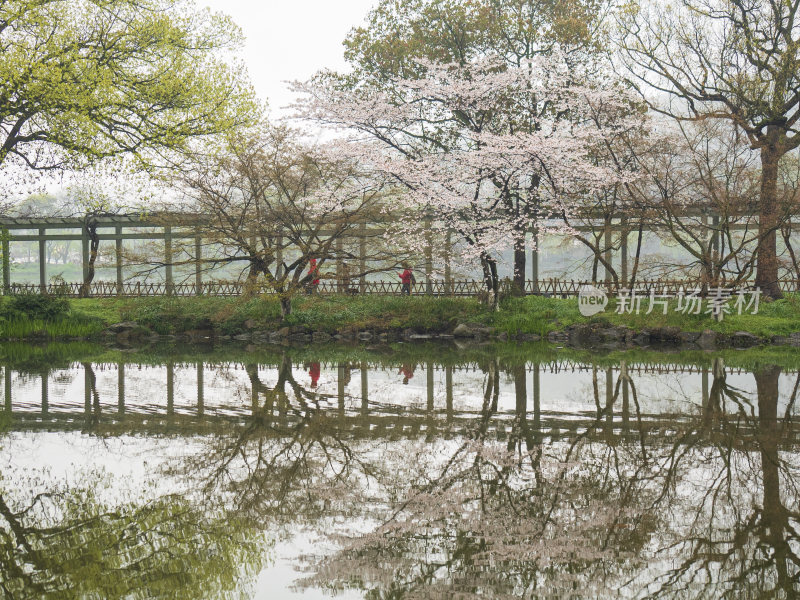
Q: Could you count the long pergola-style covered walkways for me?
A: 1